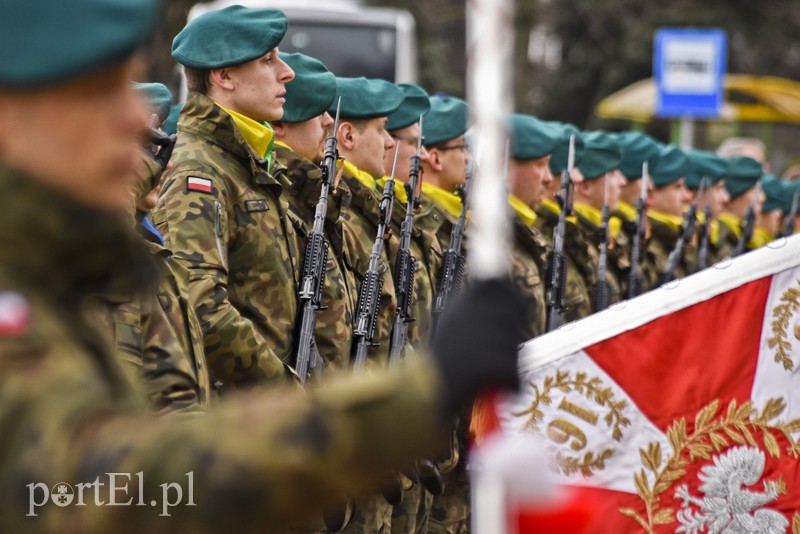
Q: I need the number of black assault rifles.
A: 11